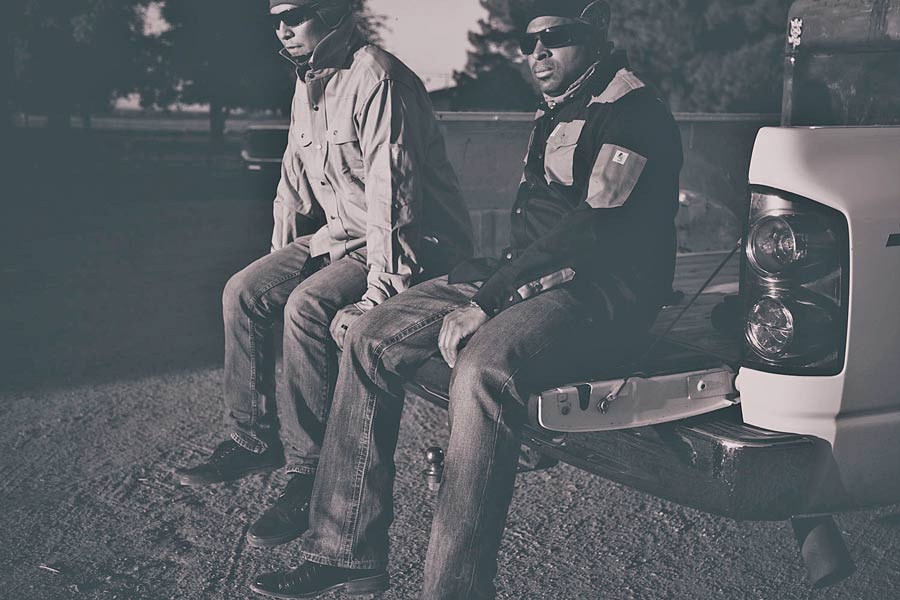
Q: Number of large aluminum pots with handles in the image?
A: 0